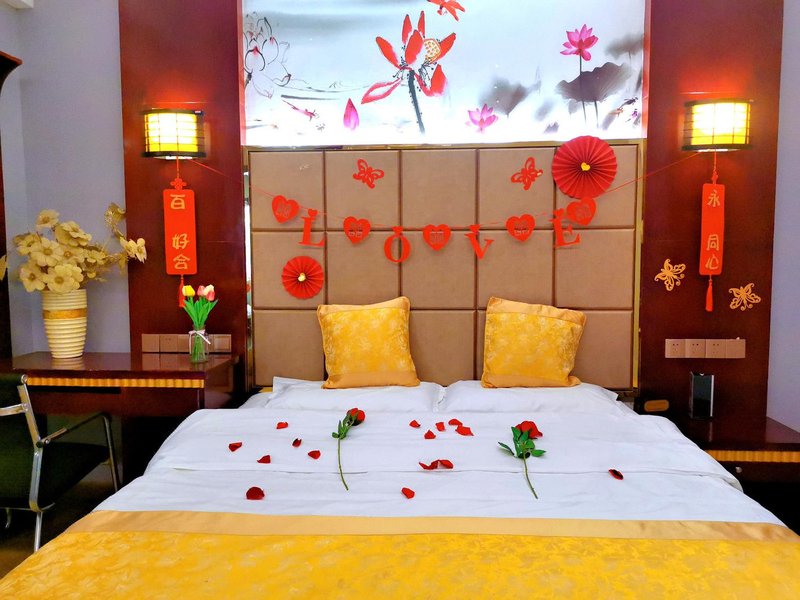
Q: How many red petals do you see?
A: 15